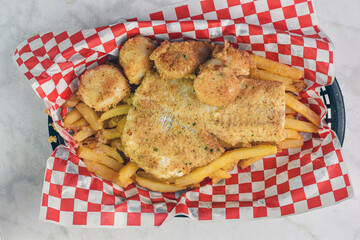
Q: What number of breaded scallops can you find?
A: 5